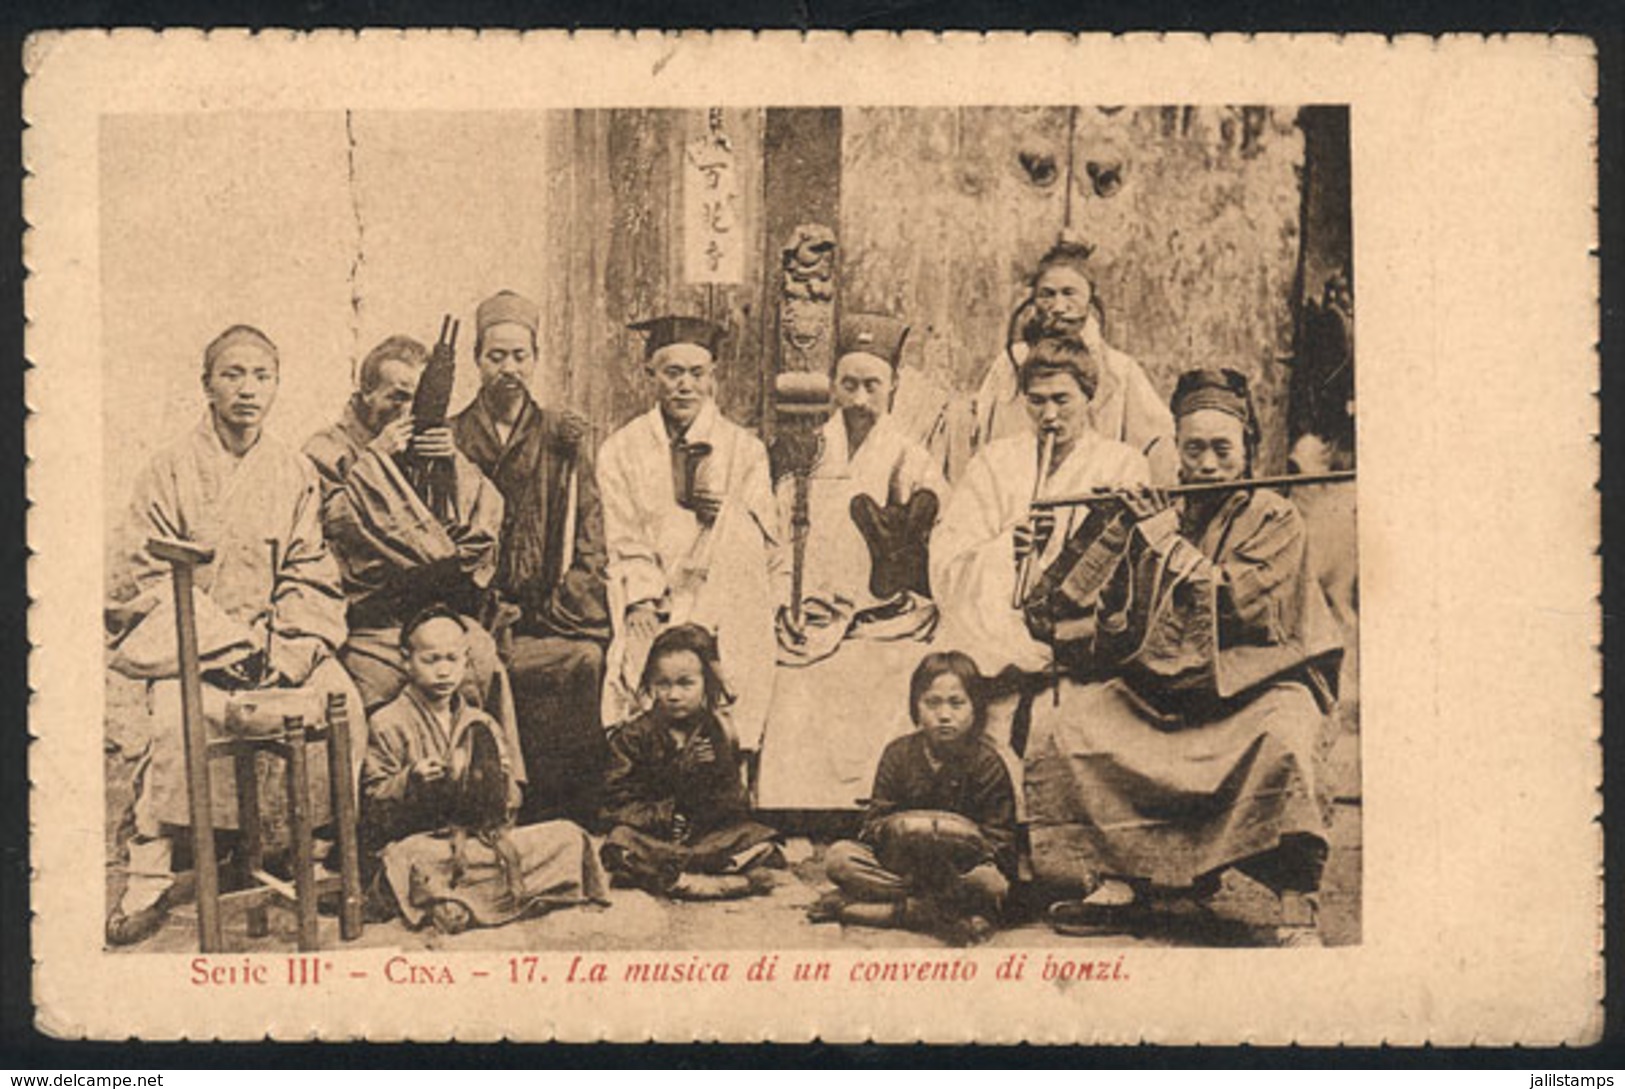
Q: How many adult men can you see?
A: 8